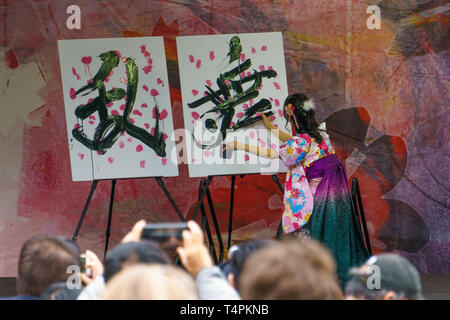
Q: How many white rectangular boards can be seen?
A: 2